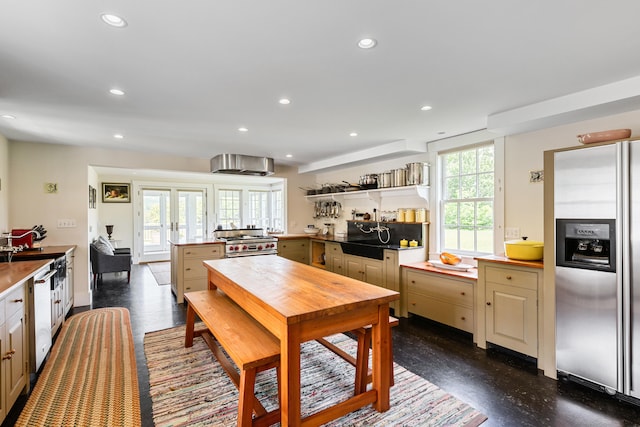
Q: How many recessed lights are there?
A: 10